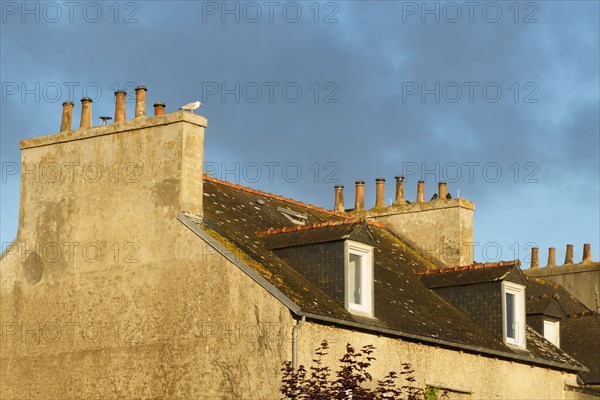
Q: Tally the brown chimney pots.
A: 15